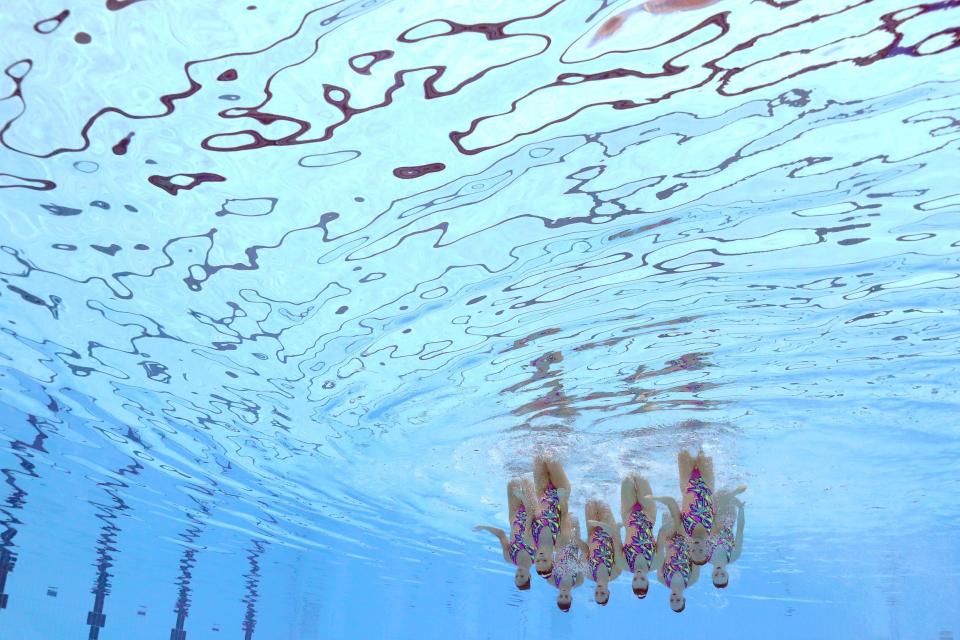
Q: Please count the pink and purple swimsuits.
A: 8